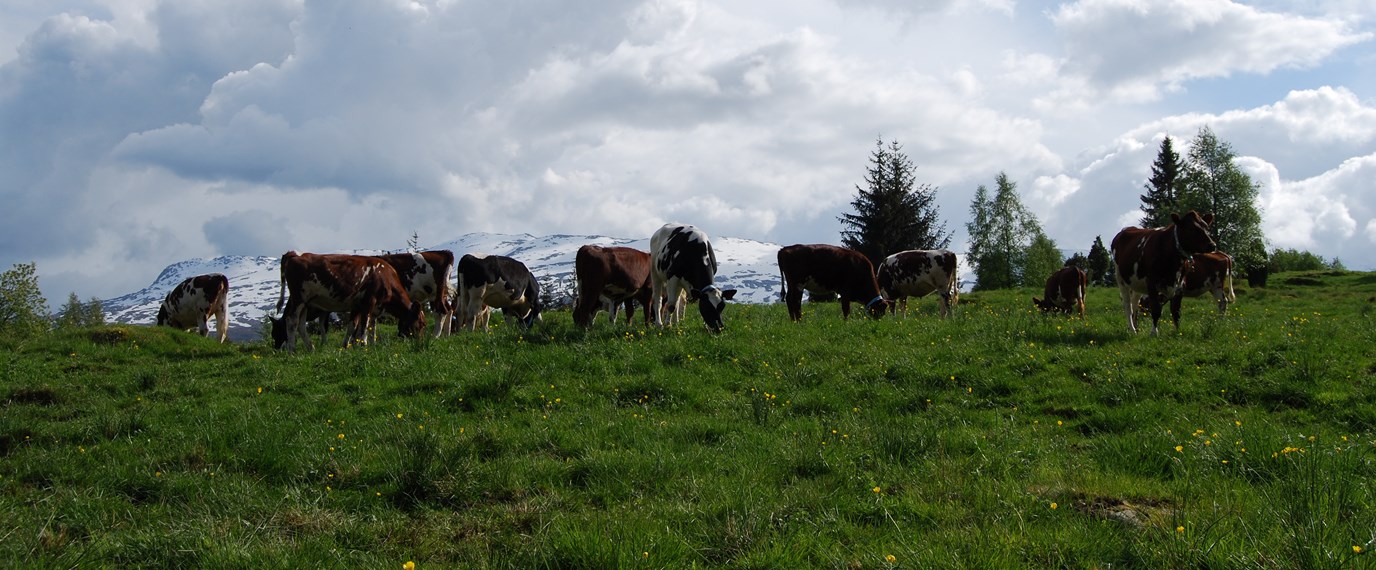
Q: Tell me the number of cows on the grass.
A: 12